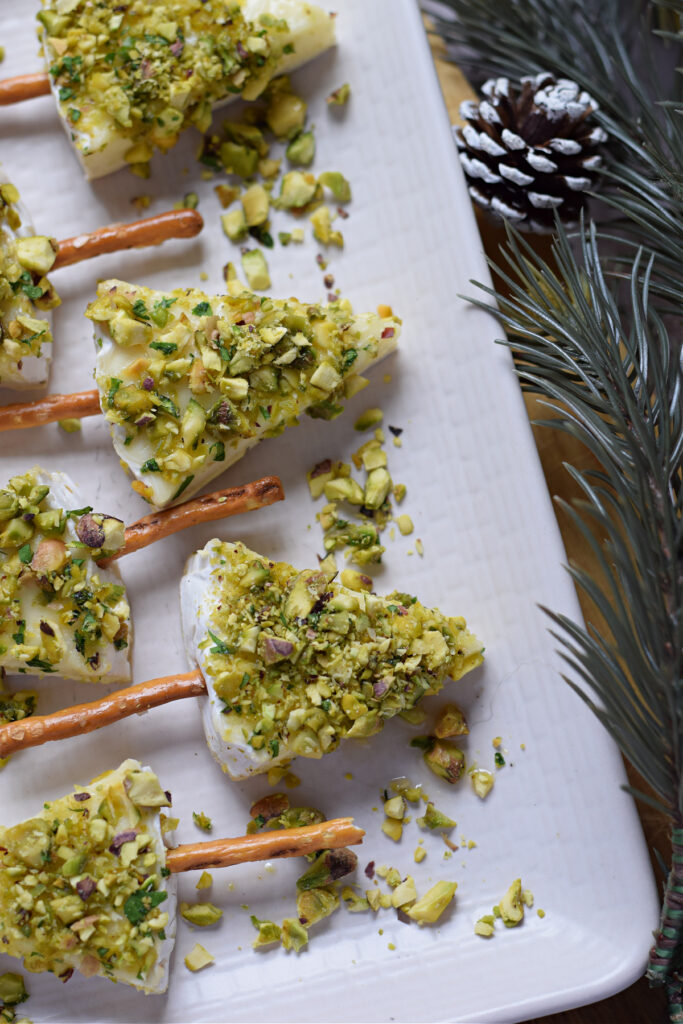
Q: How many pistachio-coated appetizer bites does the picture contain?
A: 6